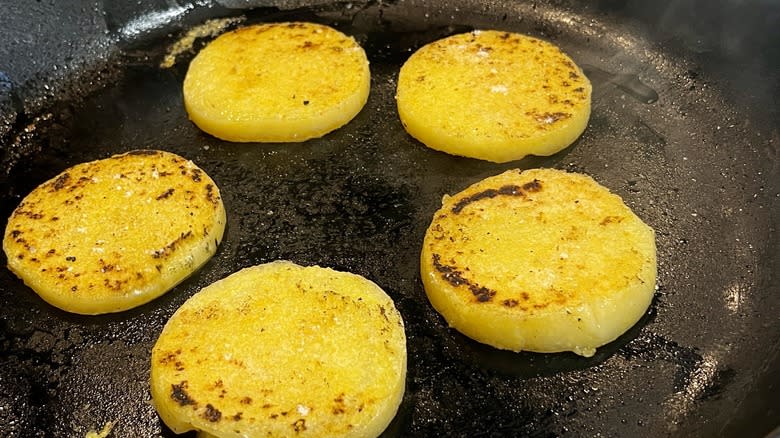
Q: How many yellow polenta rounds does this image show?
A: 5